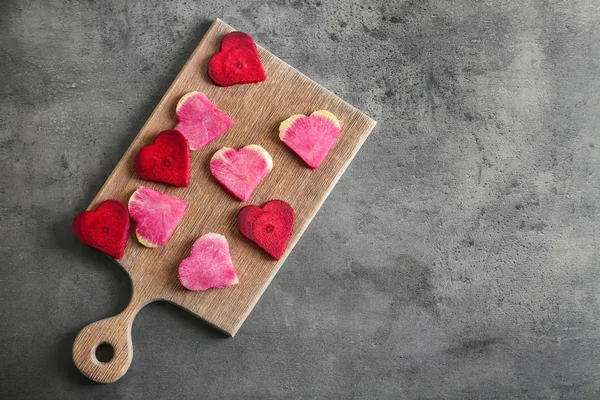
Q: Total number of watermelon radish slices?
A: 5